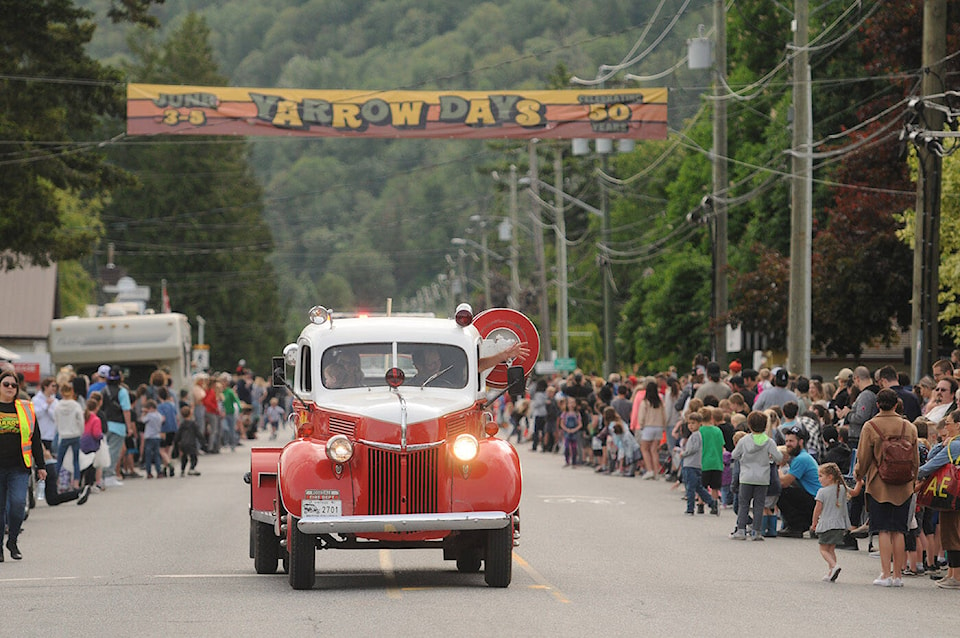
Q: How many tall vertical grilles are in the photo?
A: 1